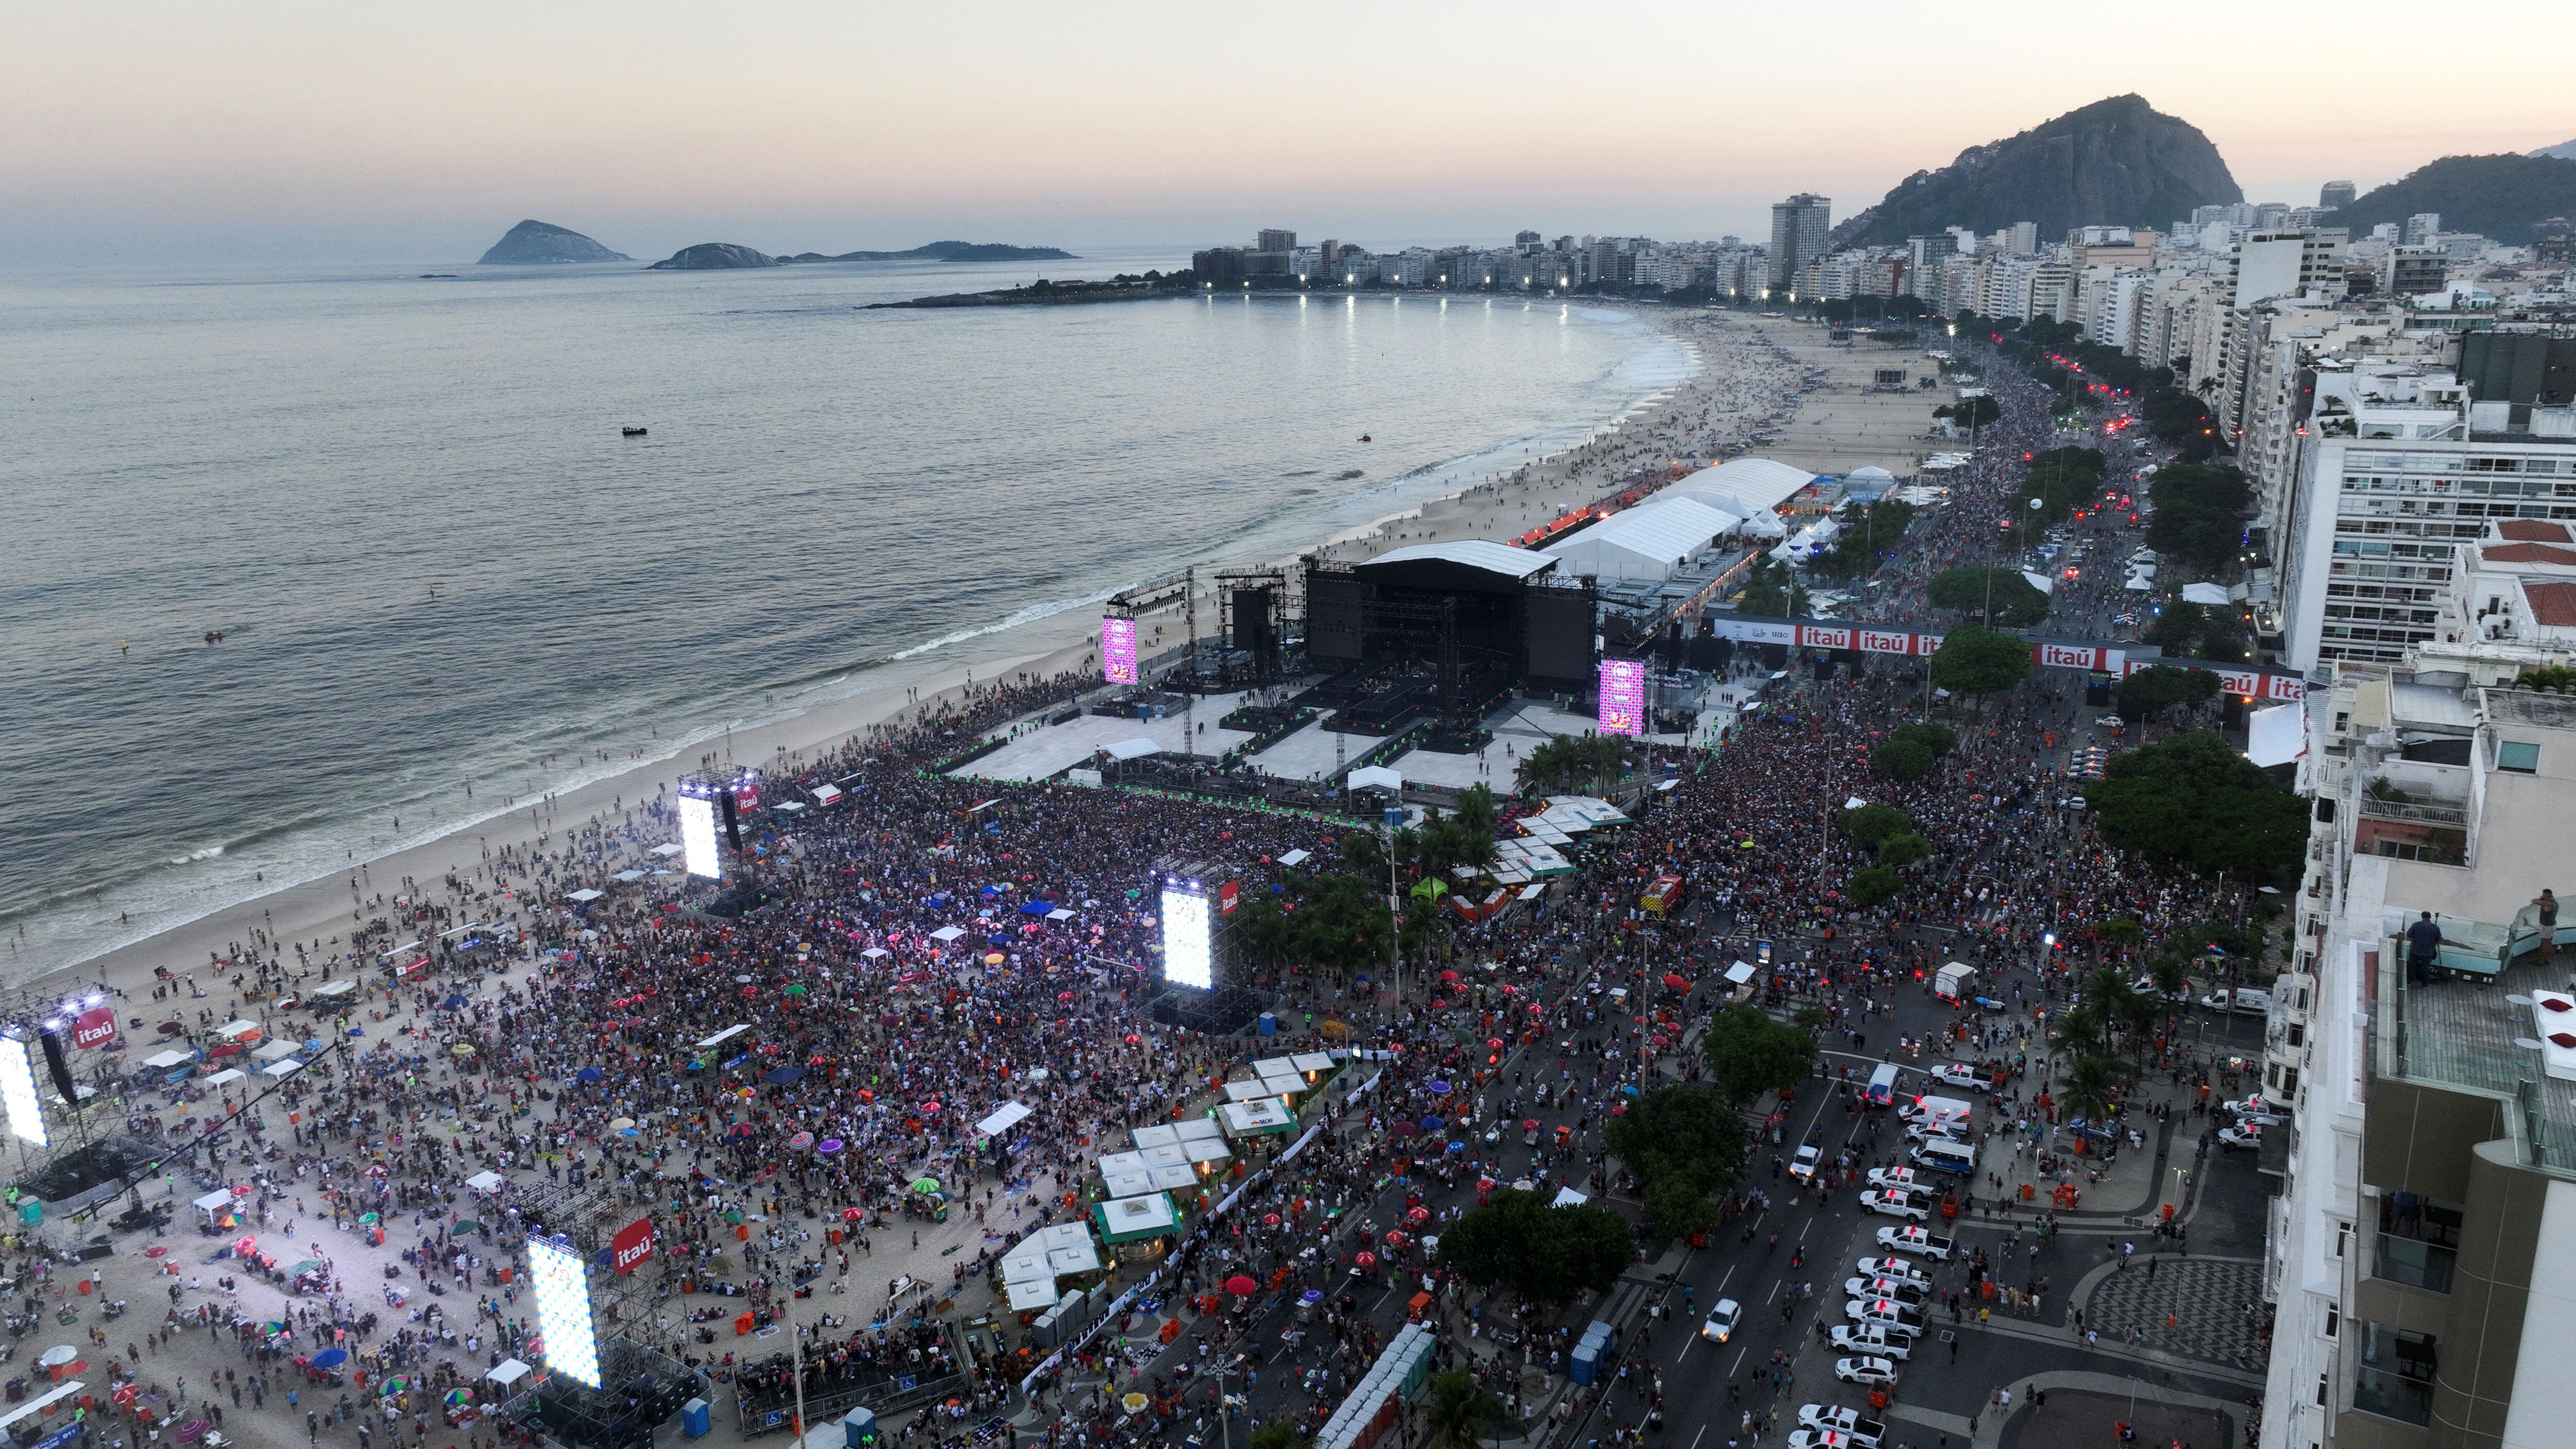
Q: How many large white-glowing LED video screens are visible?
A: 4